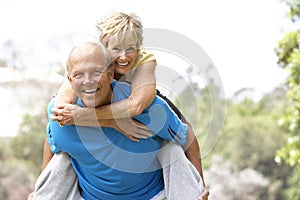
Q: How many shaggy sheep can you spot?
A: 0